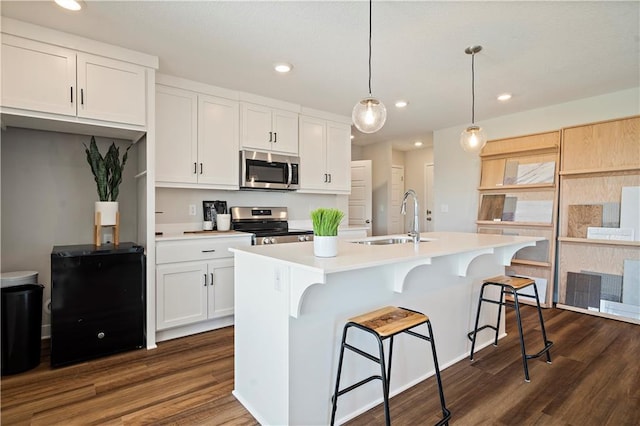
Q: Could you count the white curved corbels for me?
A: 4